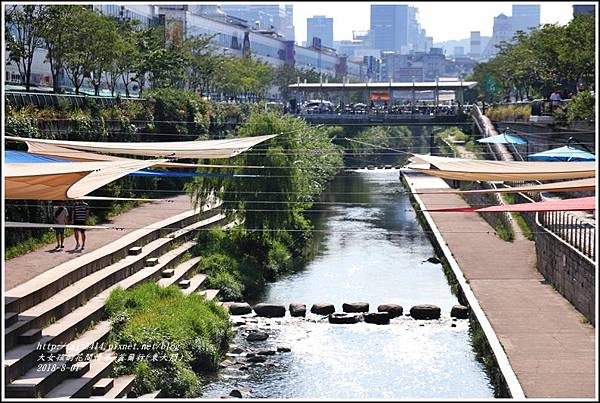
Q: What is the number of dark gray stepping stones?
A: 10